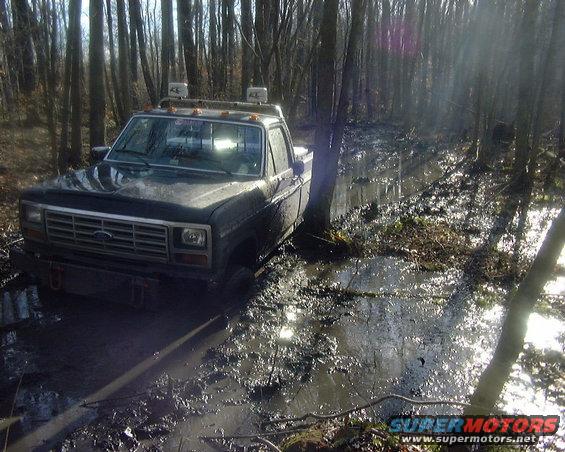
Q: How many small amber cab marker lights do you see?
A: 5